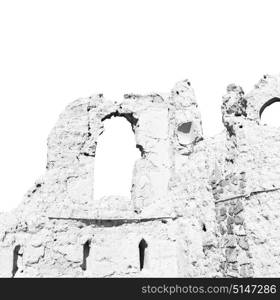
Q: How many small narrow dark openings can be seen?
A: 3